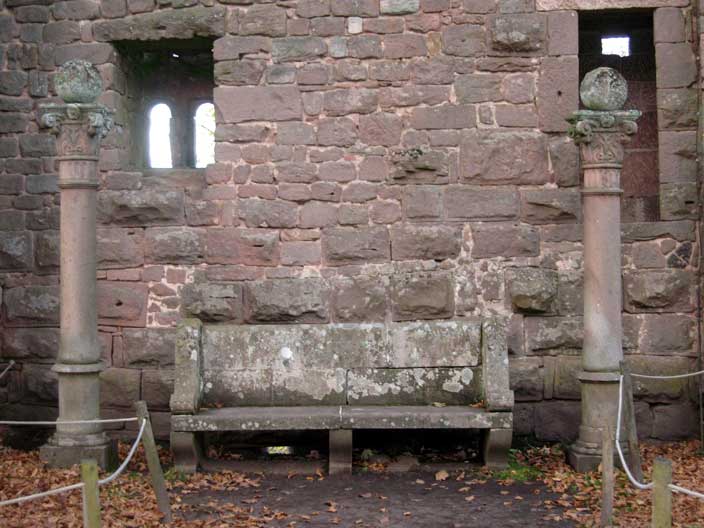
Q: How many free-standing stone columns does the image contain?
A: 2